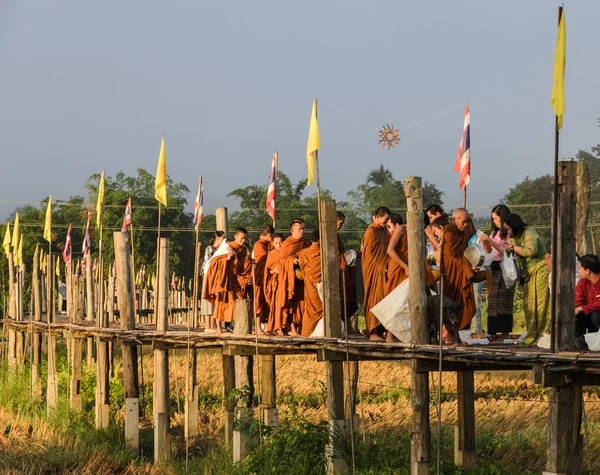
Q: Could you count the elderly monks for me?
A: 1